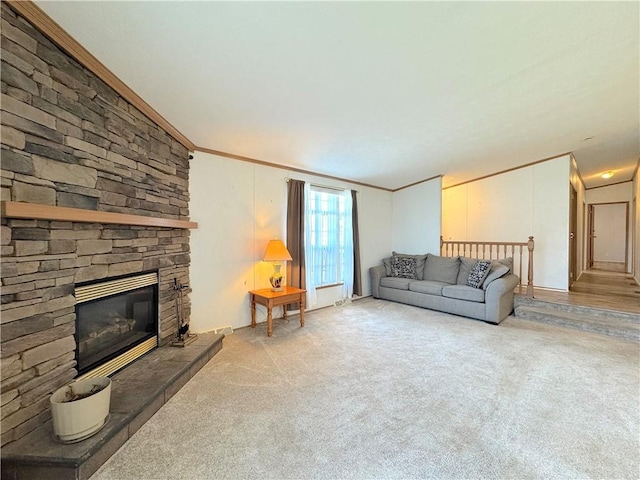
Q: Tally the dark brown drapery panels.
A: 2